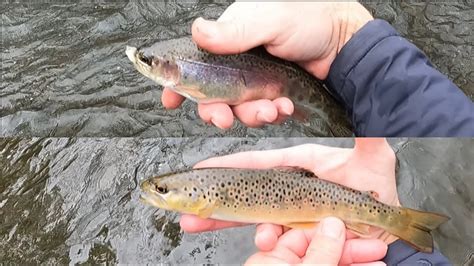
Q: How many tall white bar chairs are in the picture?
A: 0